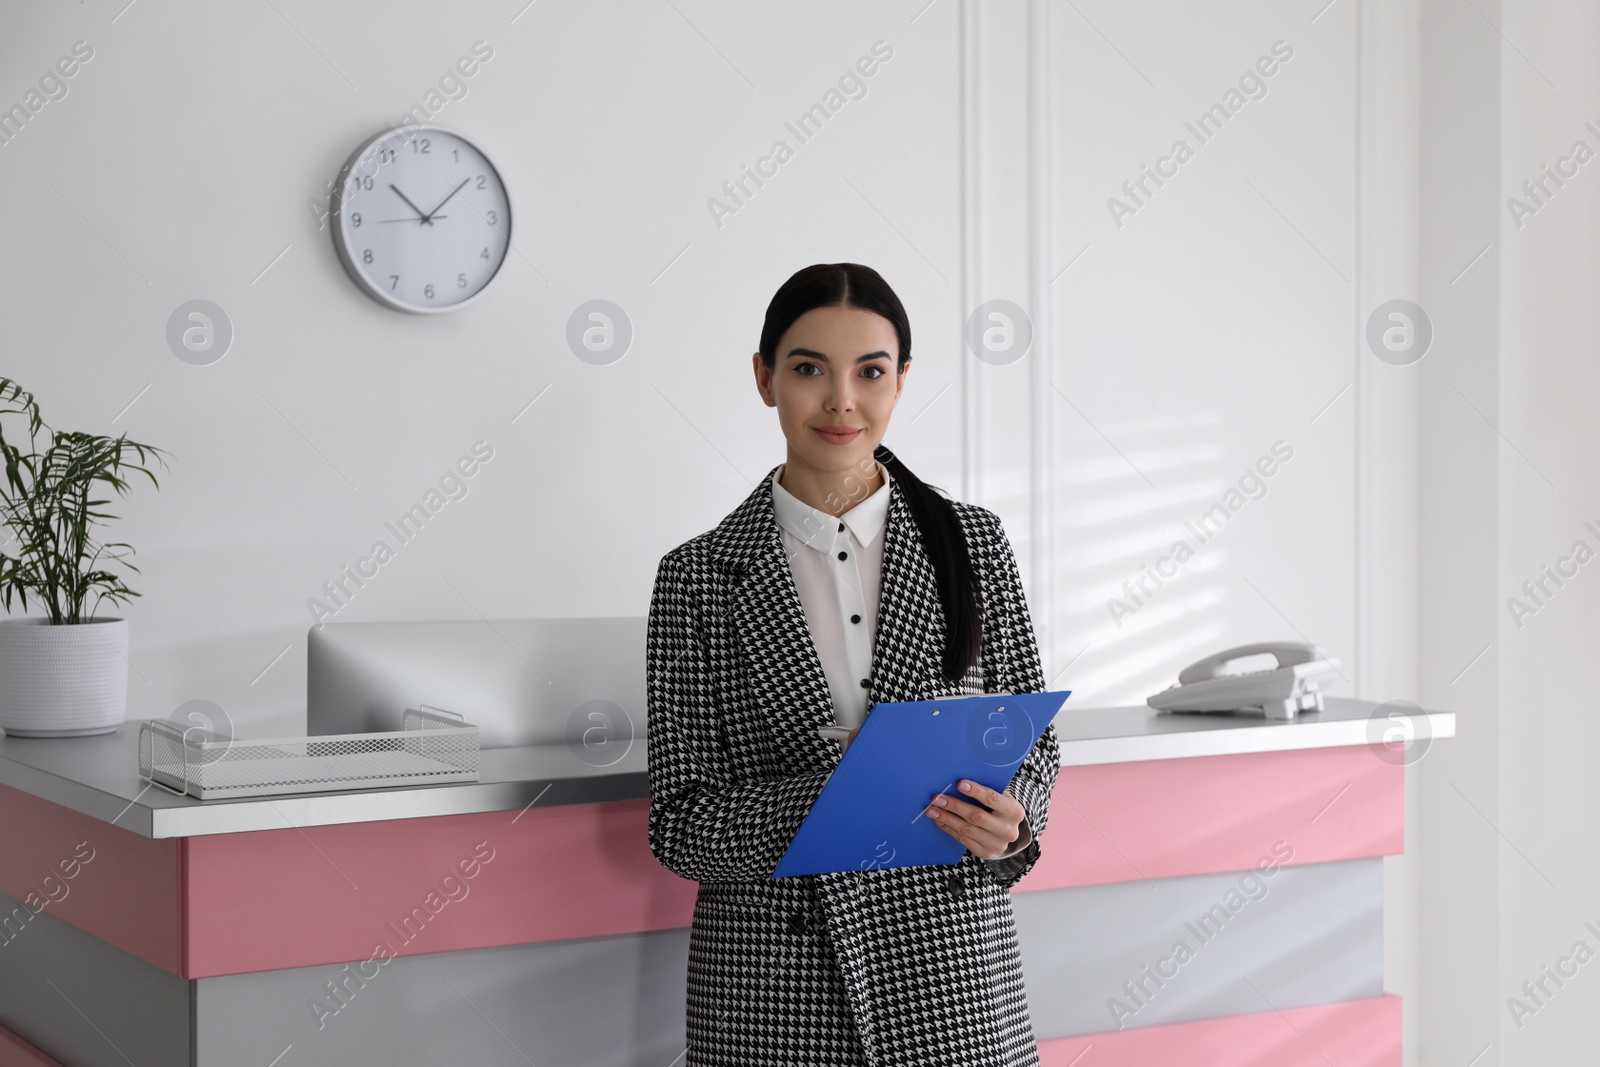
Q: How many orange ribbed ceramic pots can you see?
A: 0